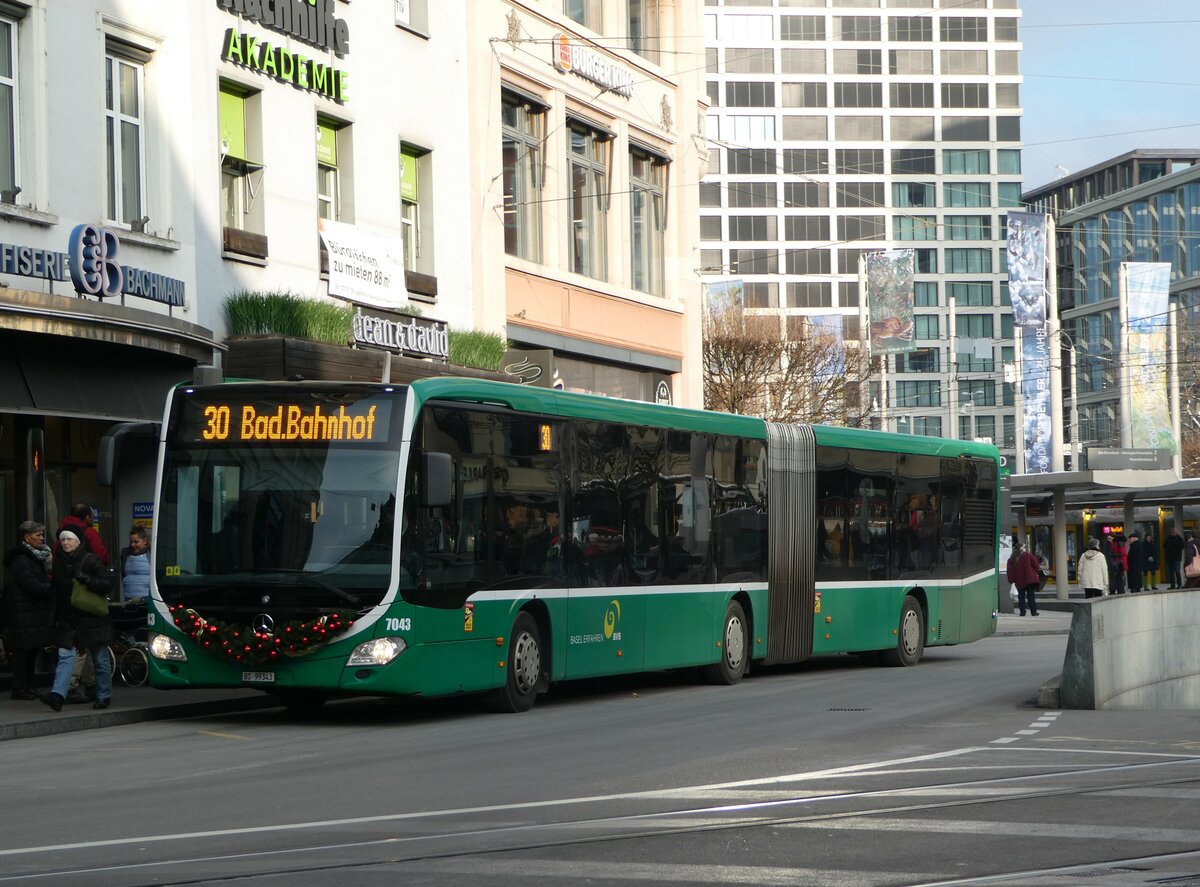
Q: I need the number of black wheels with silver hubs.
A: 3